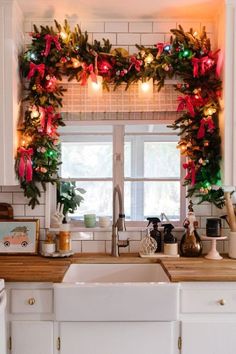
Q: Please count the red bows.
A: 11